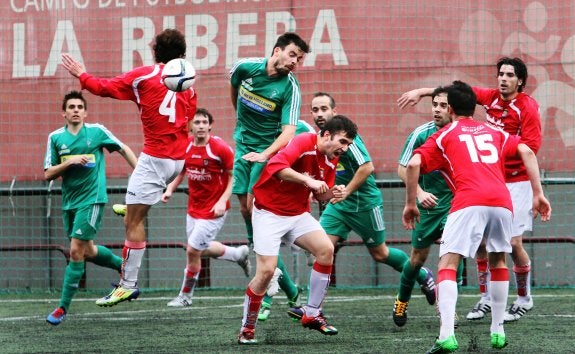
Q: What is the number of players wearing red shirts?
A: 5